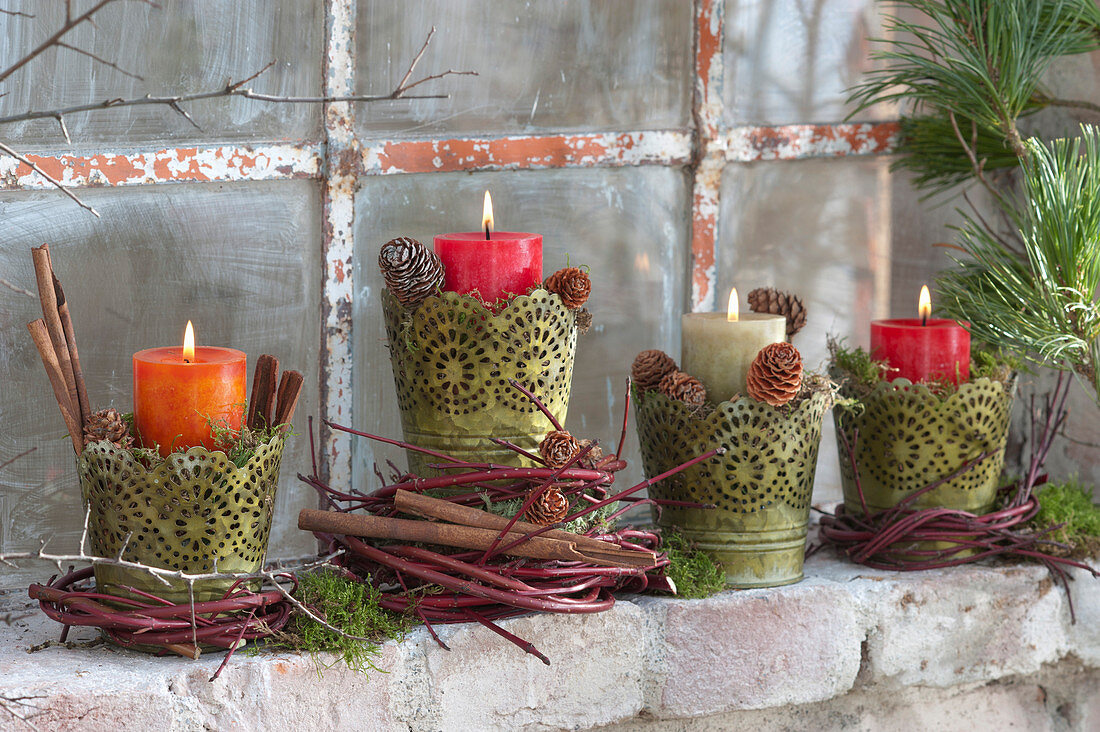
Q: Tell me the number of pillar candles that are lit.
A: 4